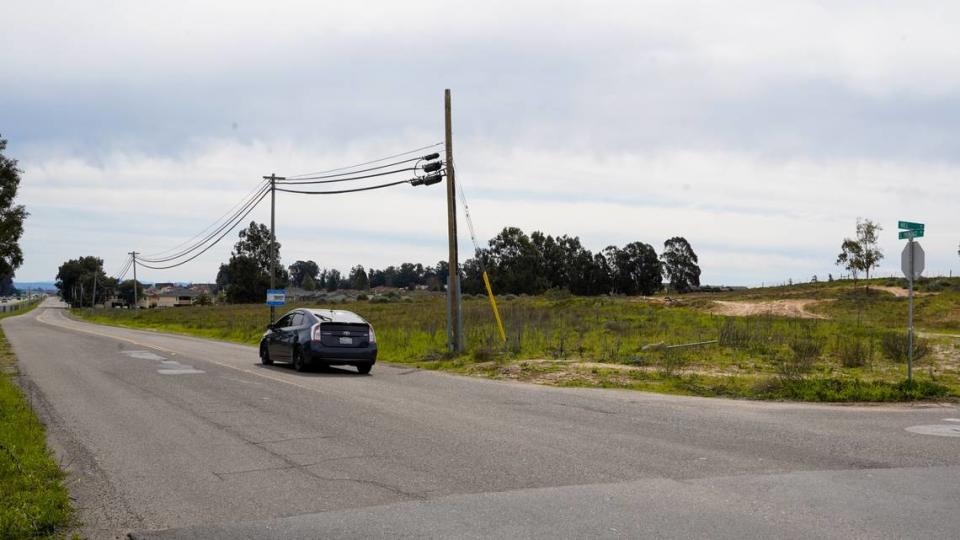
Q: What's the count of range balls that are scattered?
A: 0